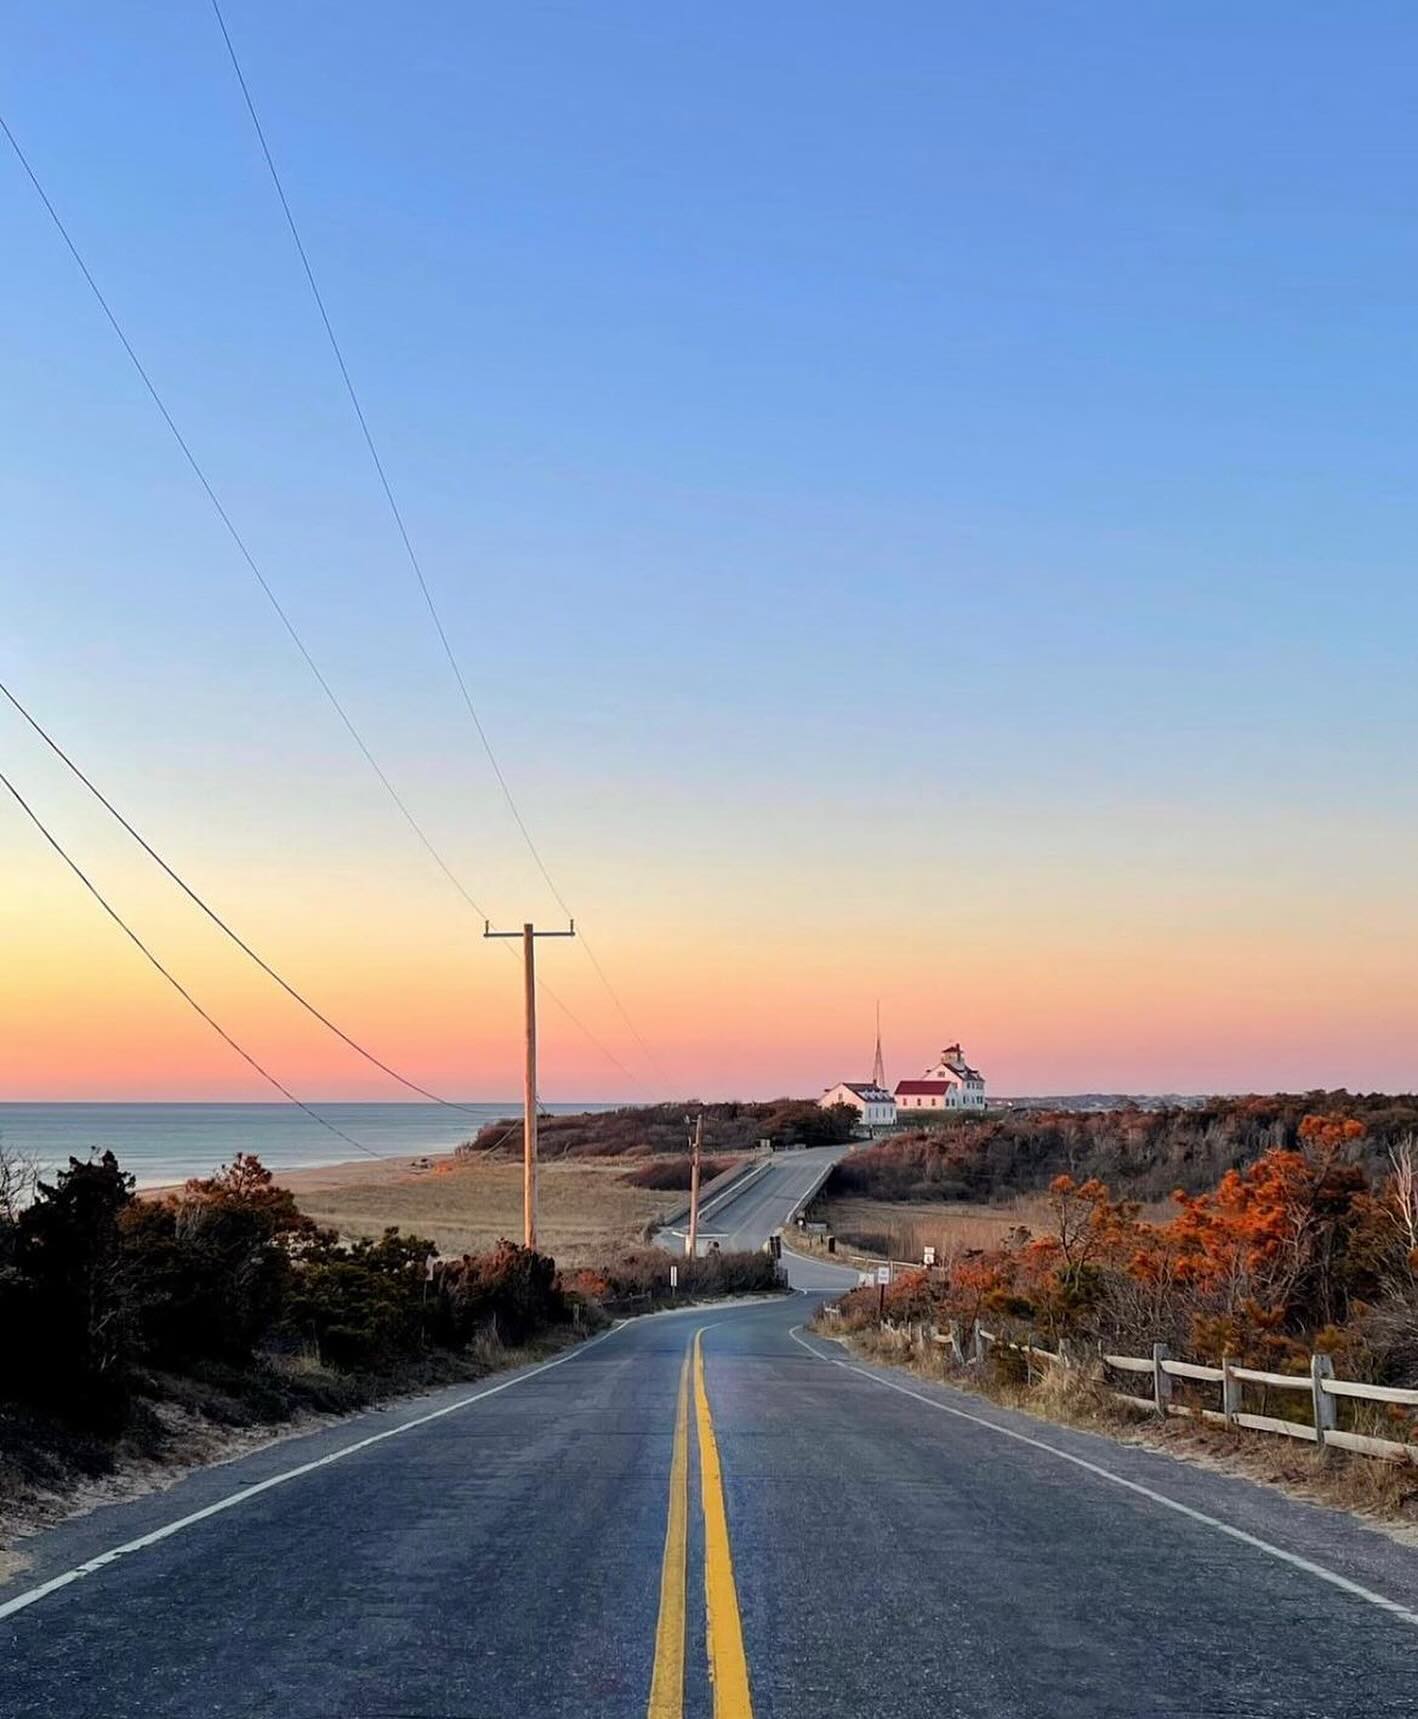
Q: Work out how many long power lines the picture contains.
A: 4